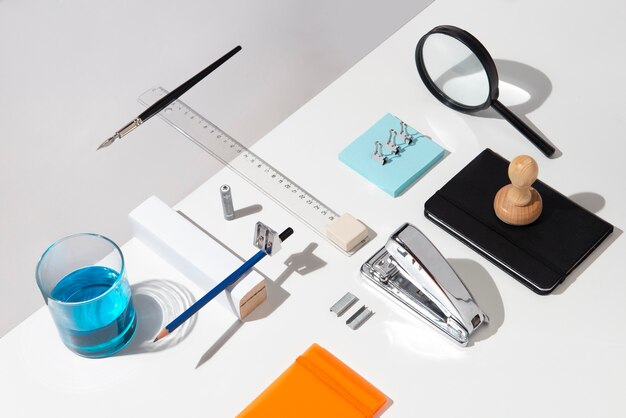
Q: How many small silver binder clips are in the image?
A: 3